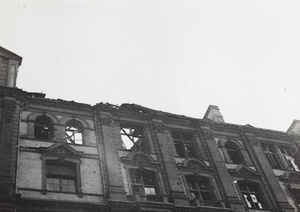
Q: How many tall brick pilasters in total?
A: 5